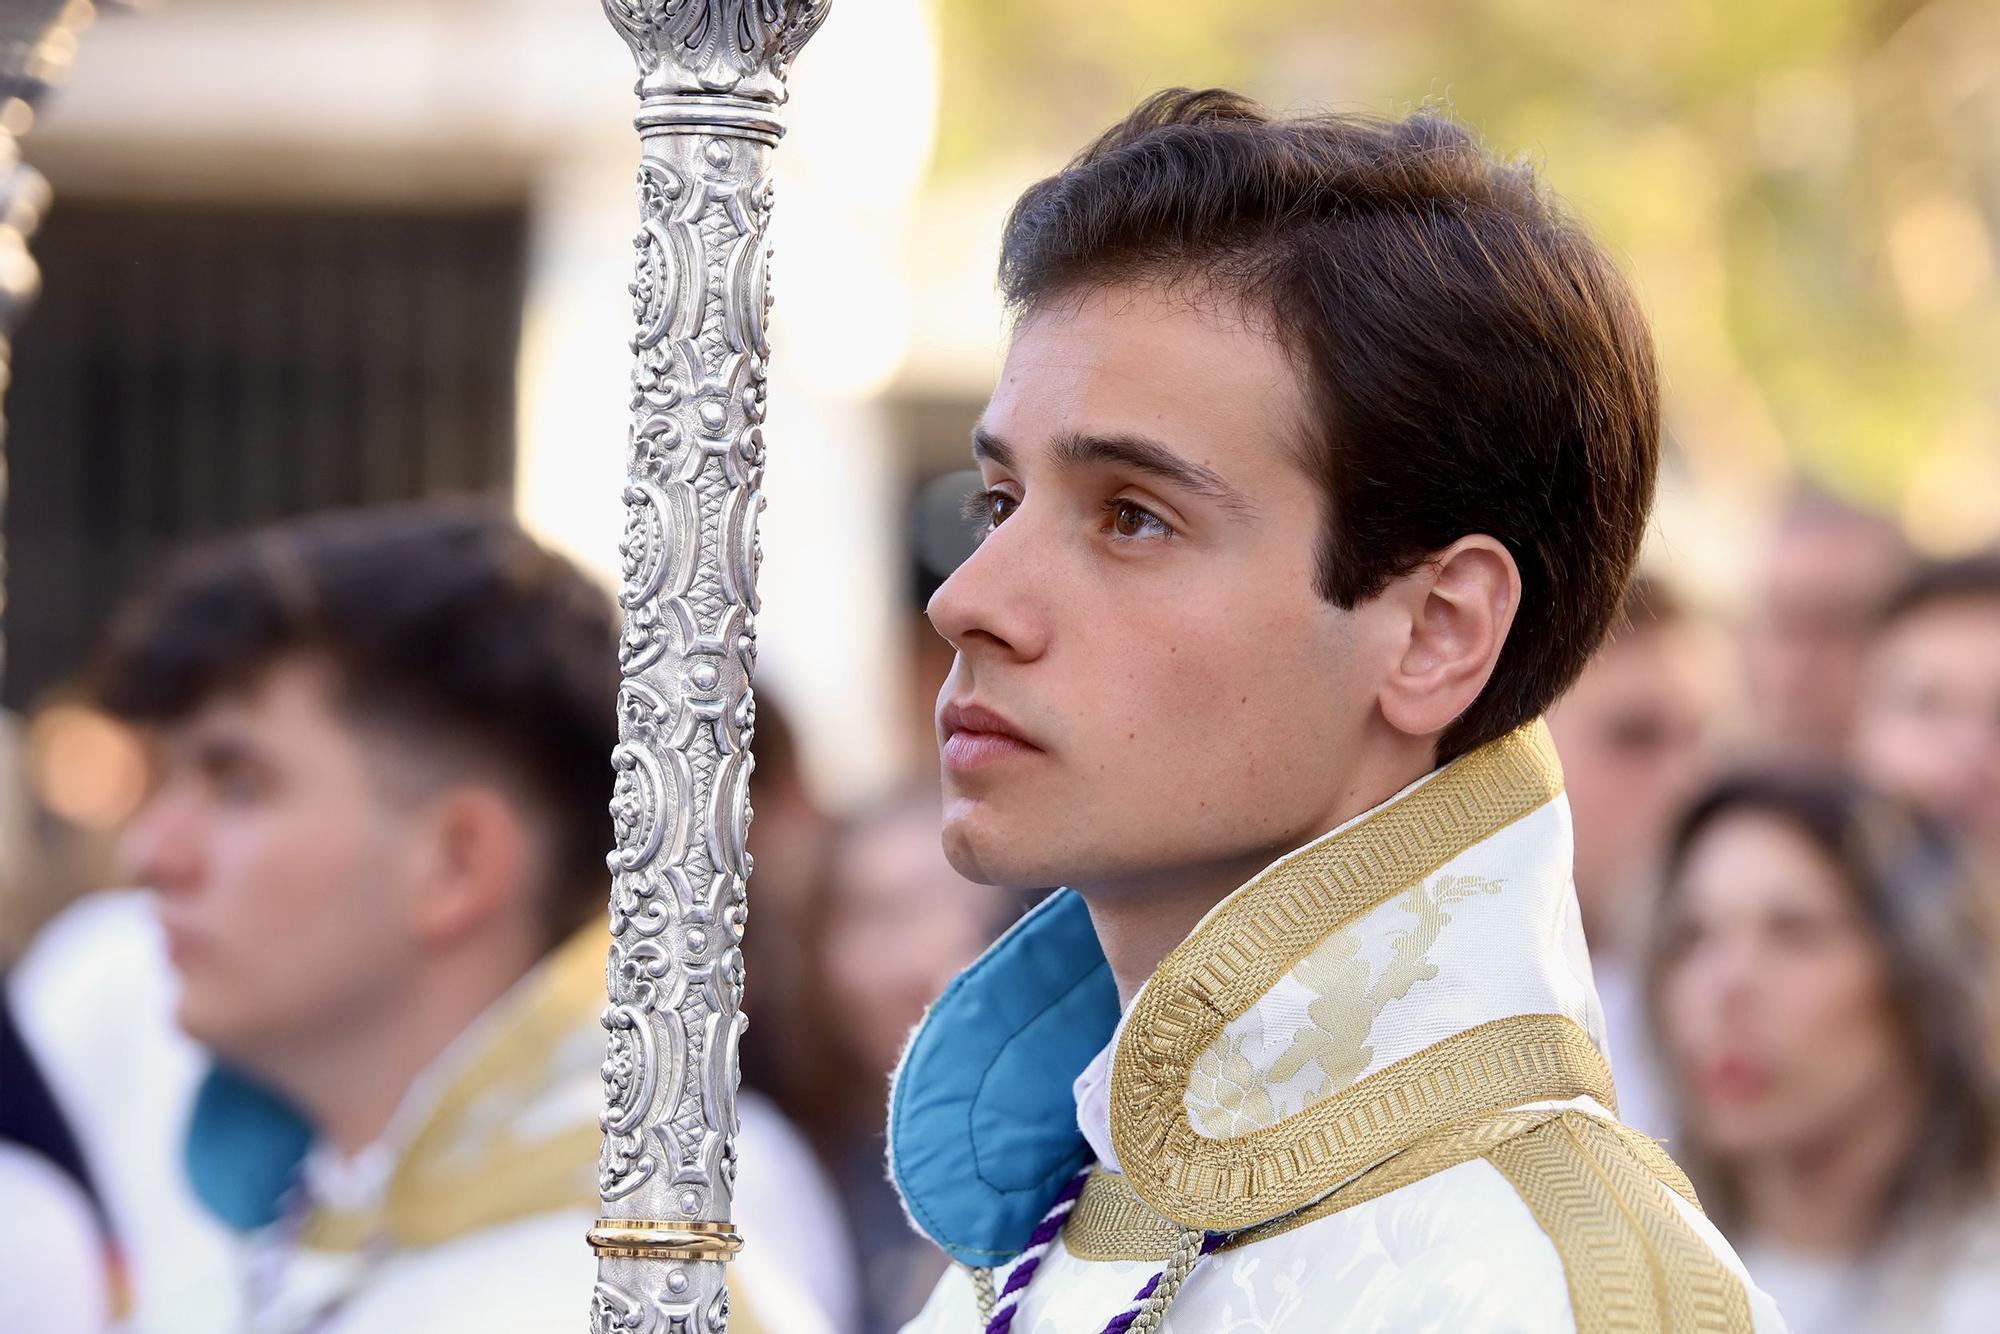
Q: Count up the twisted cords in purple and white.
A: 2